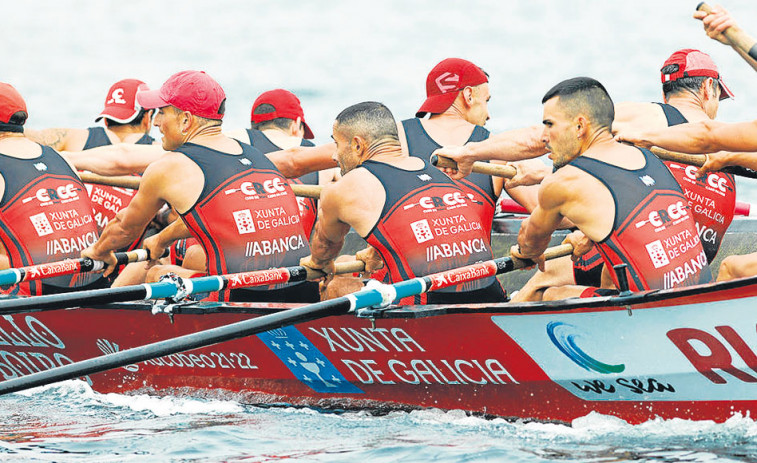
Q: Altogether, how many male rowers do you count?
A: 8